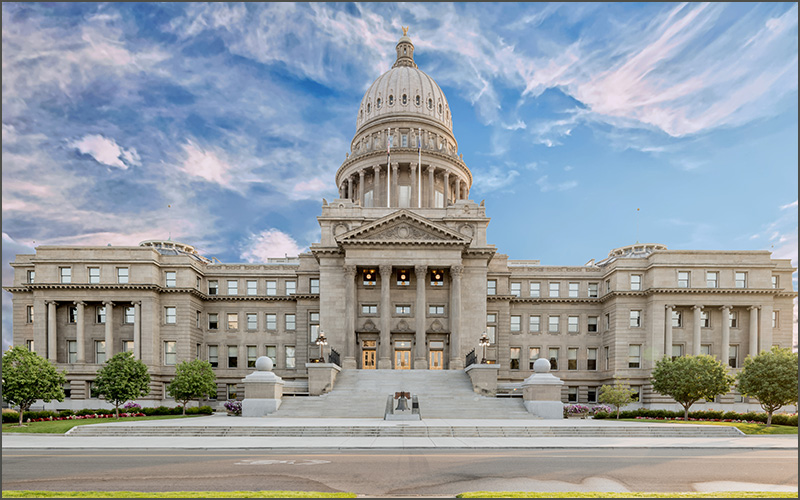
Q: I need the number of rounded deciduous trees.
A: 6